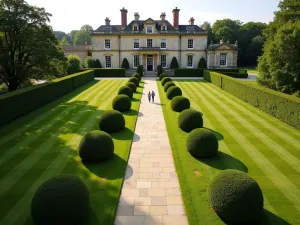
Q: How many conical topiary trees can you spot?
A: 4